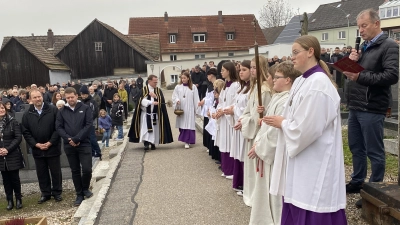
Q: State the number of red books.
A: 1